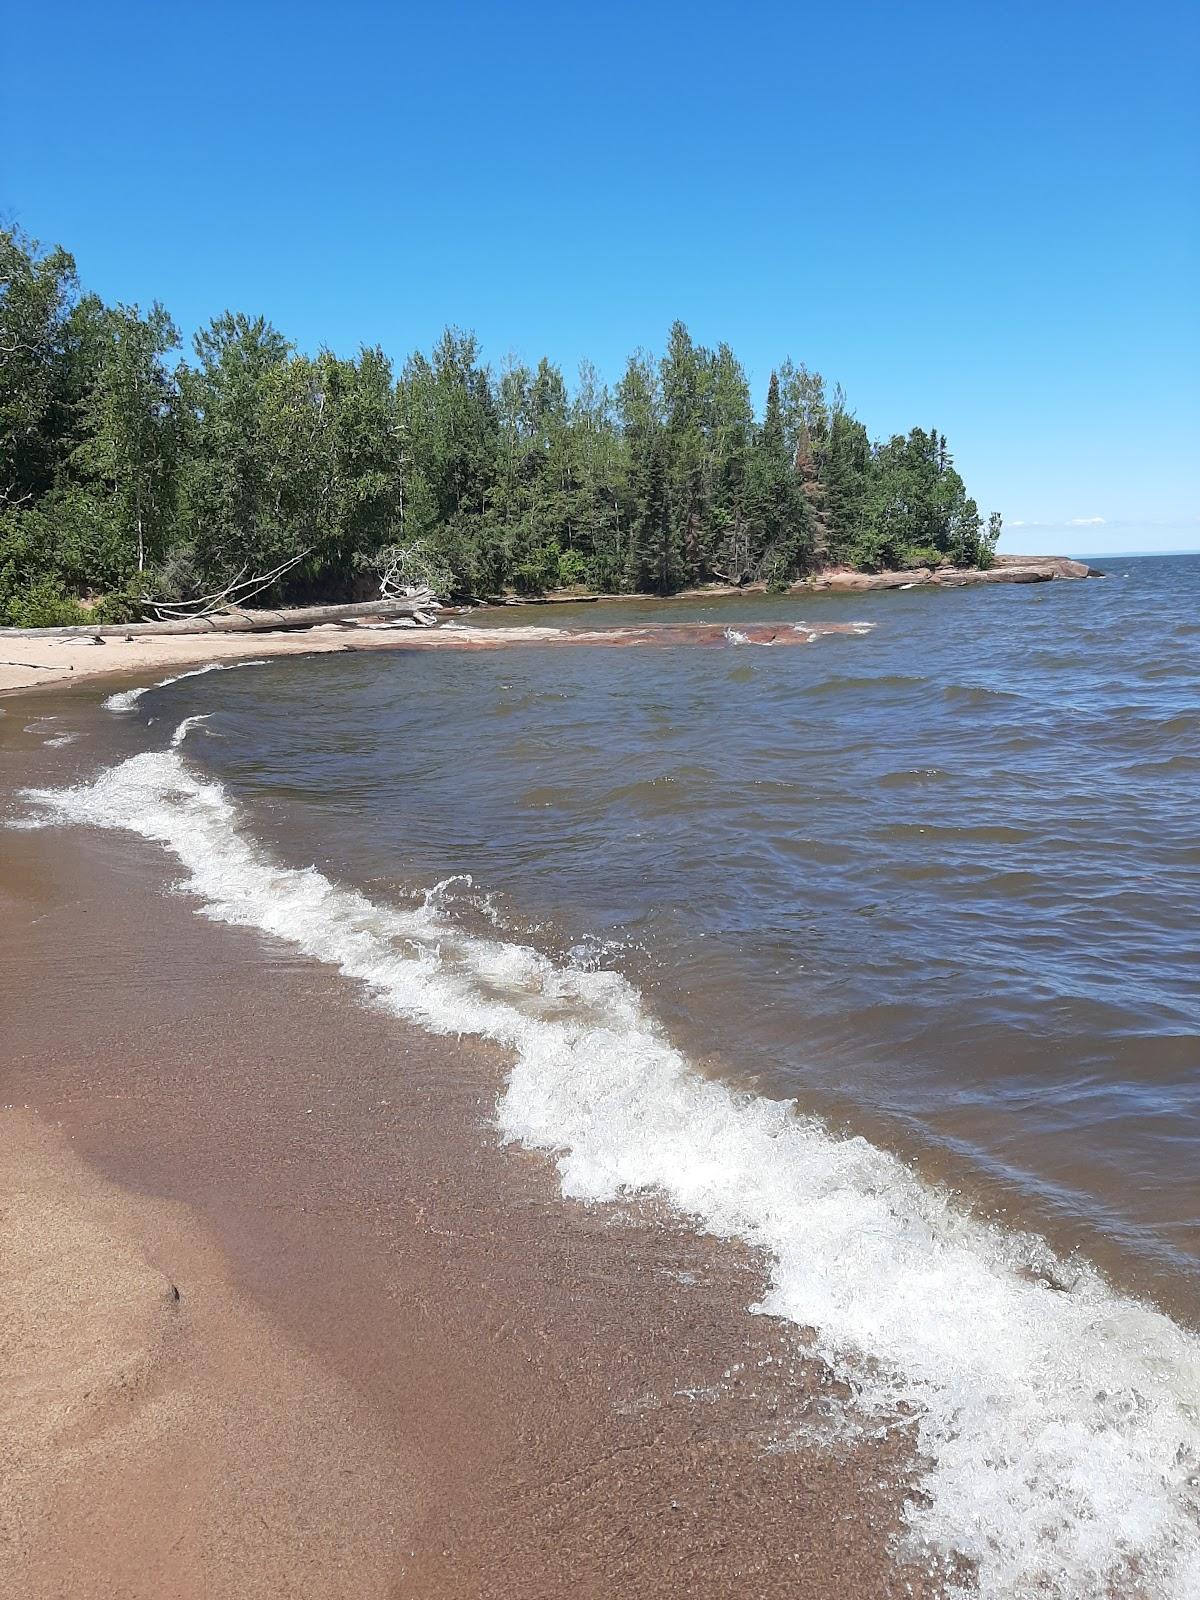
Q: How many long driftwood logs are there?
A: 1